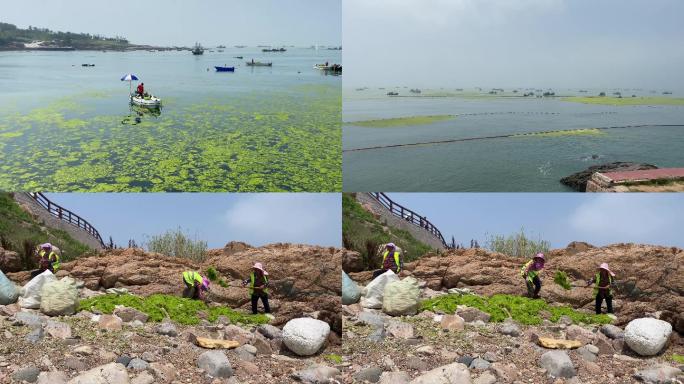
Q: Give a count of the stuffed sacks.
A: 6